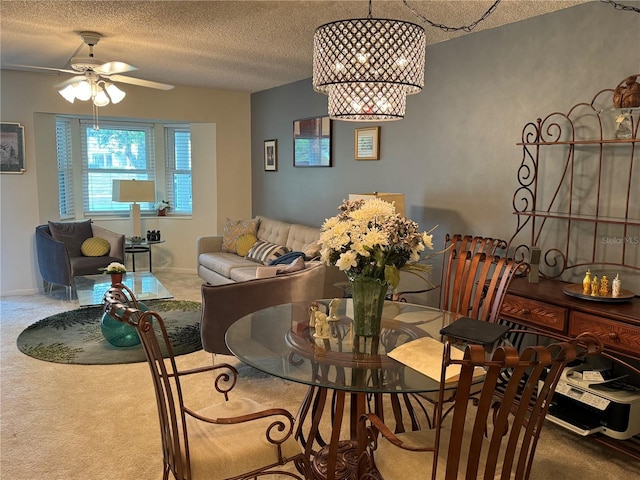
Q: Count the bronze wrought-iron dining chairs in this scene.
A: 4